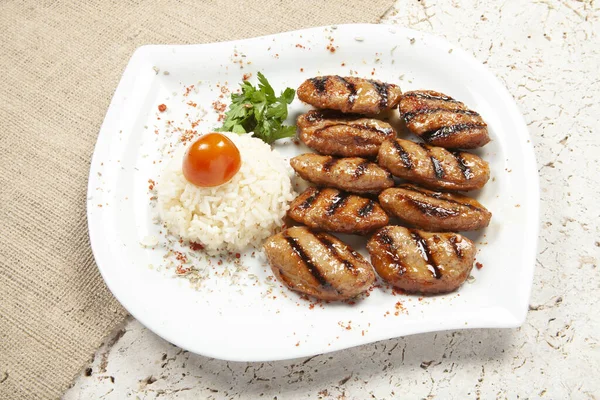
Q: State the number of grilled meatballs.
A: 9